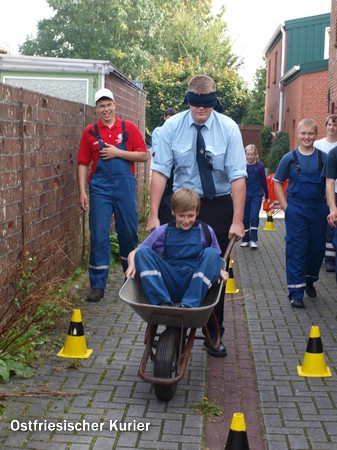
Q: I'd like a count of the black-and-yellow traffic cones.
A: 5